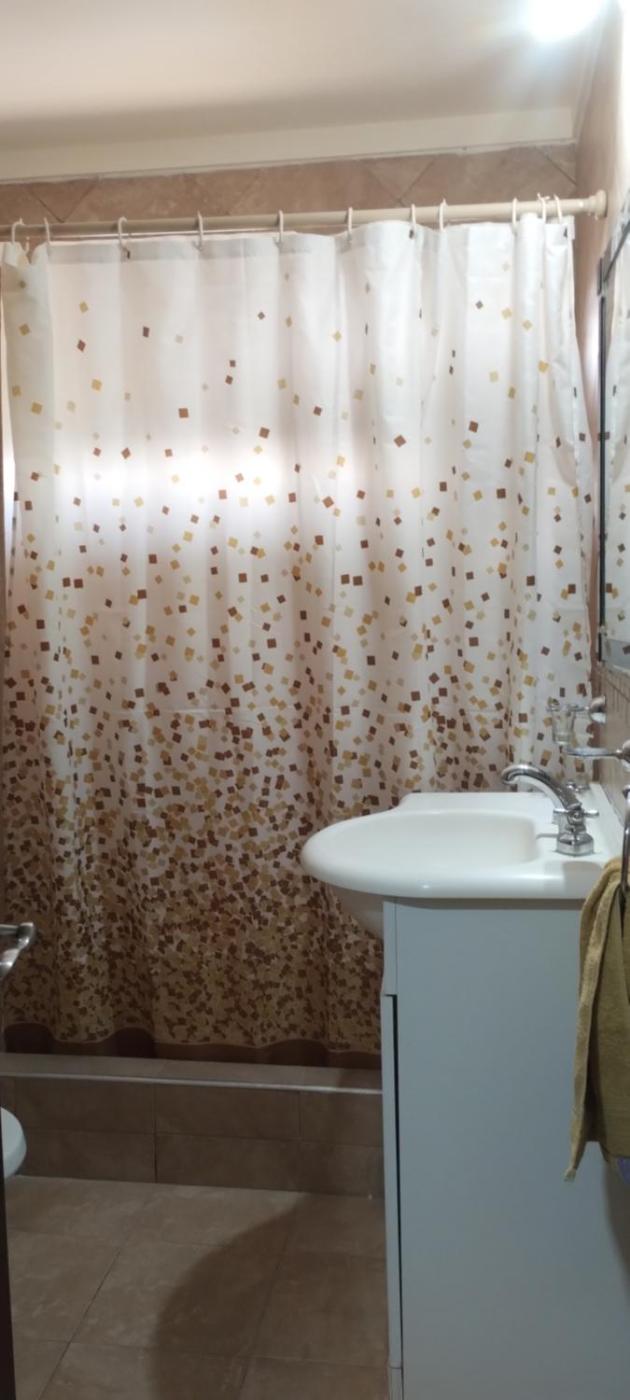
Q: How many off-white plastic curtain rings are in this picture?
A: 11